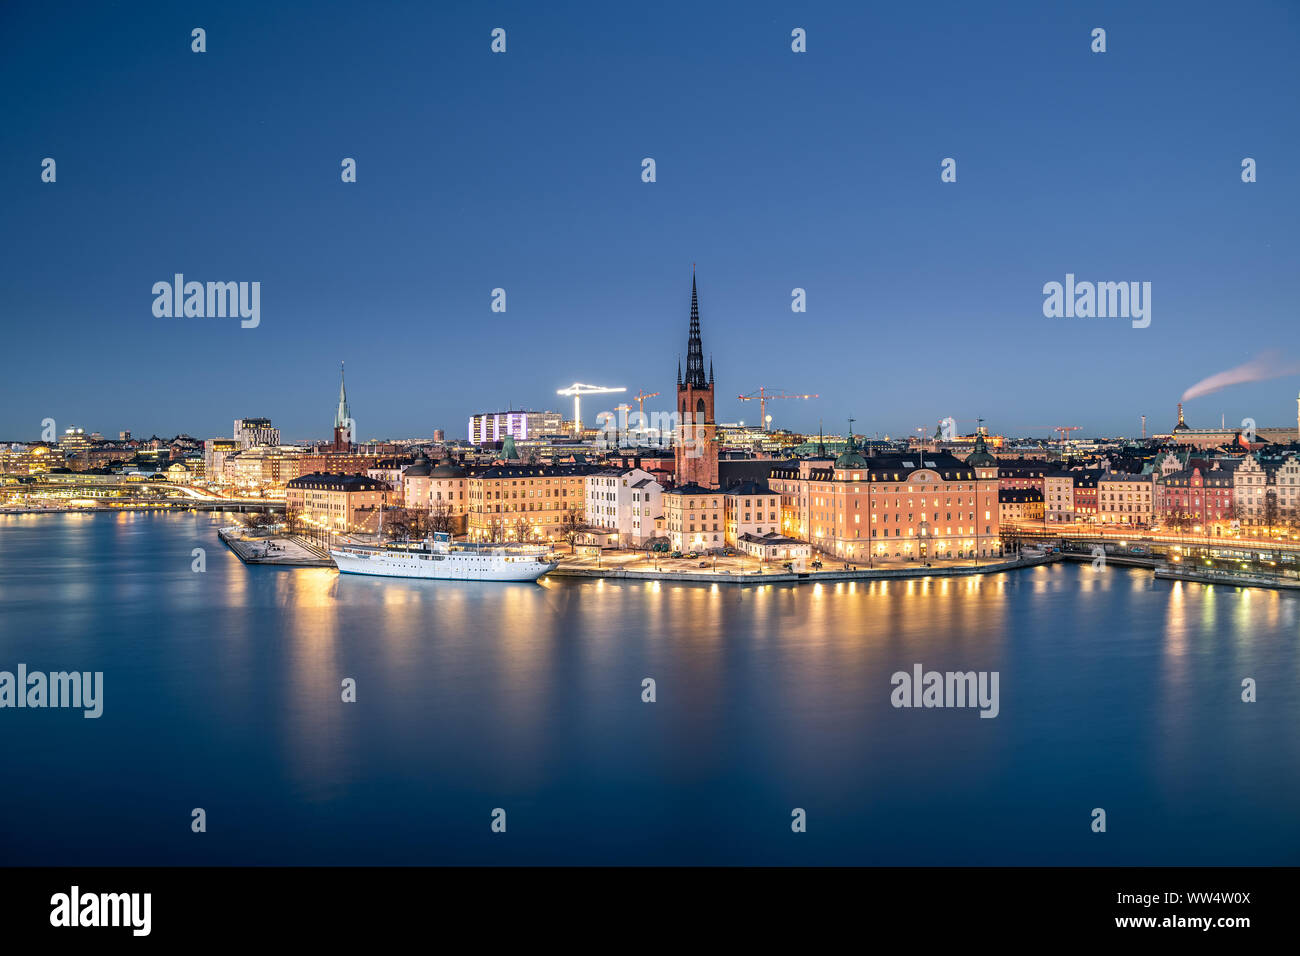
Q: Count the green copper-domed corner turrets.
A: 2